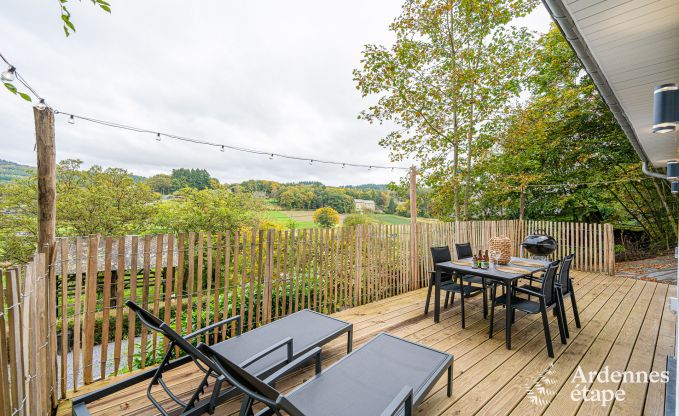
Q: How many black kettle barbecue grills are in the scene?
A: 1